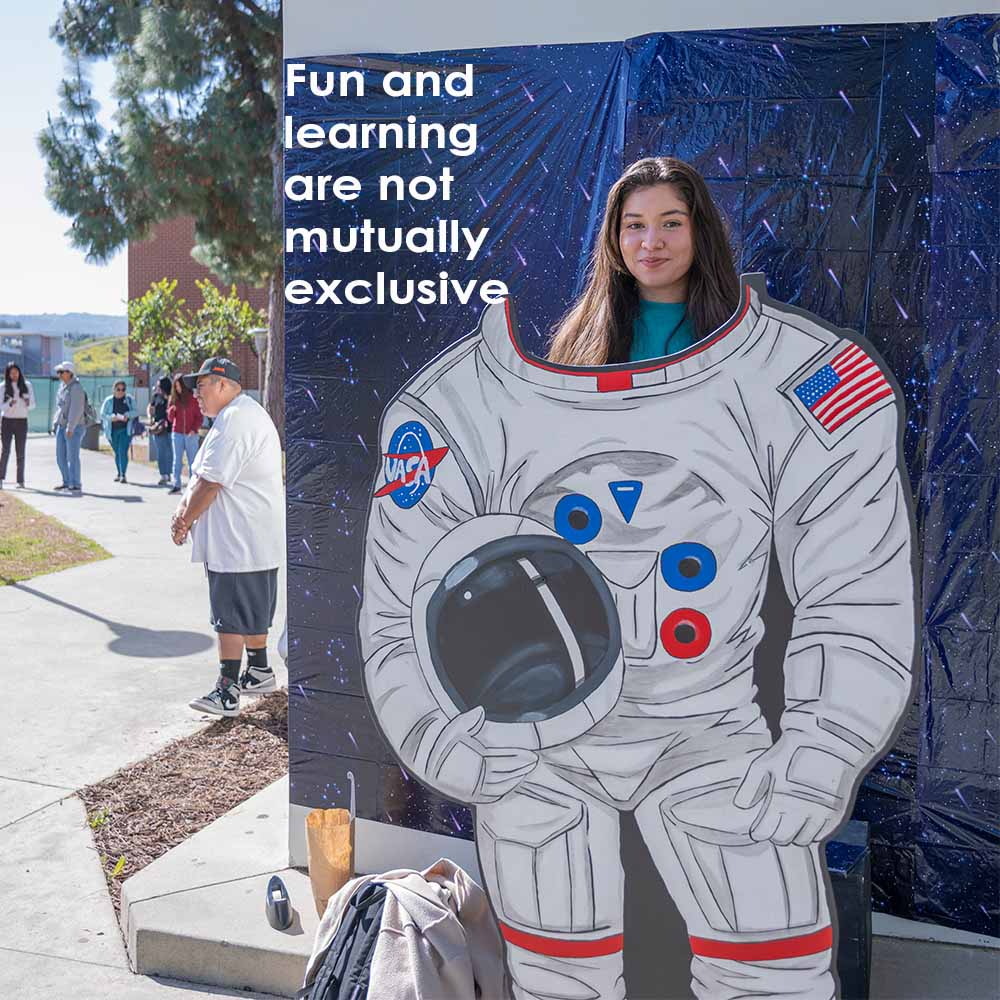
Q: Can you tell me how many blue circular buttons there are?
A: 2